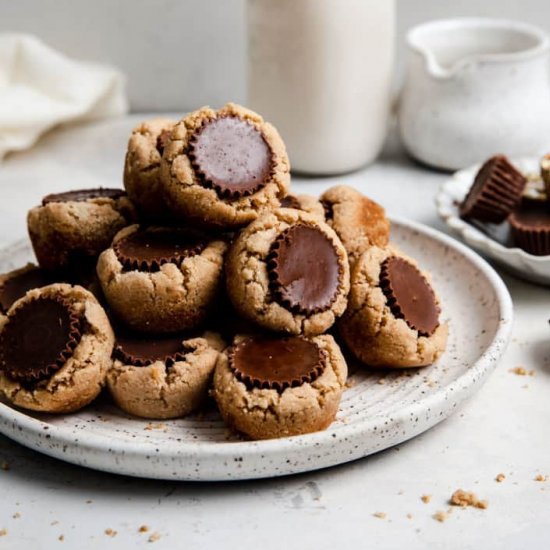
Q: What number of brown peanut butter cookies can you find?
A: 12